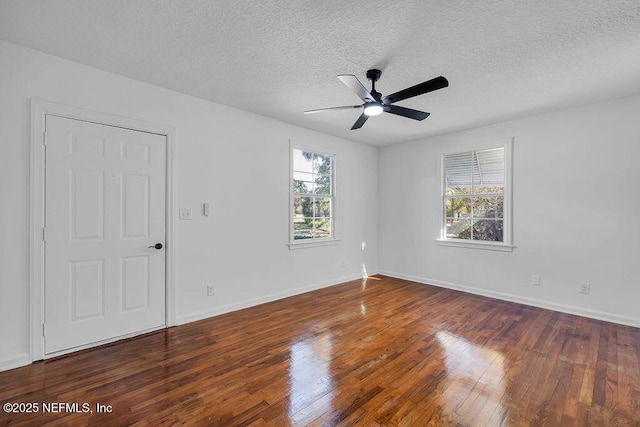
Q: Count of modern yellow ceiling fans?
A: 0